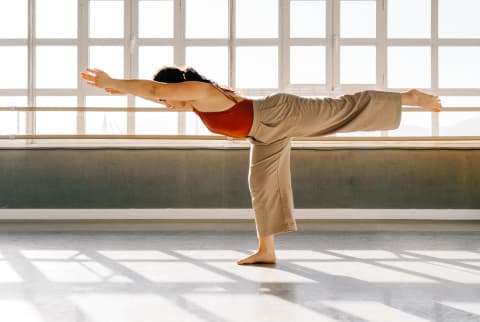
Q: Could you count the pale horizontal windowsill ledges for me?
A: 1